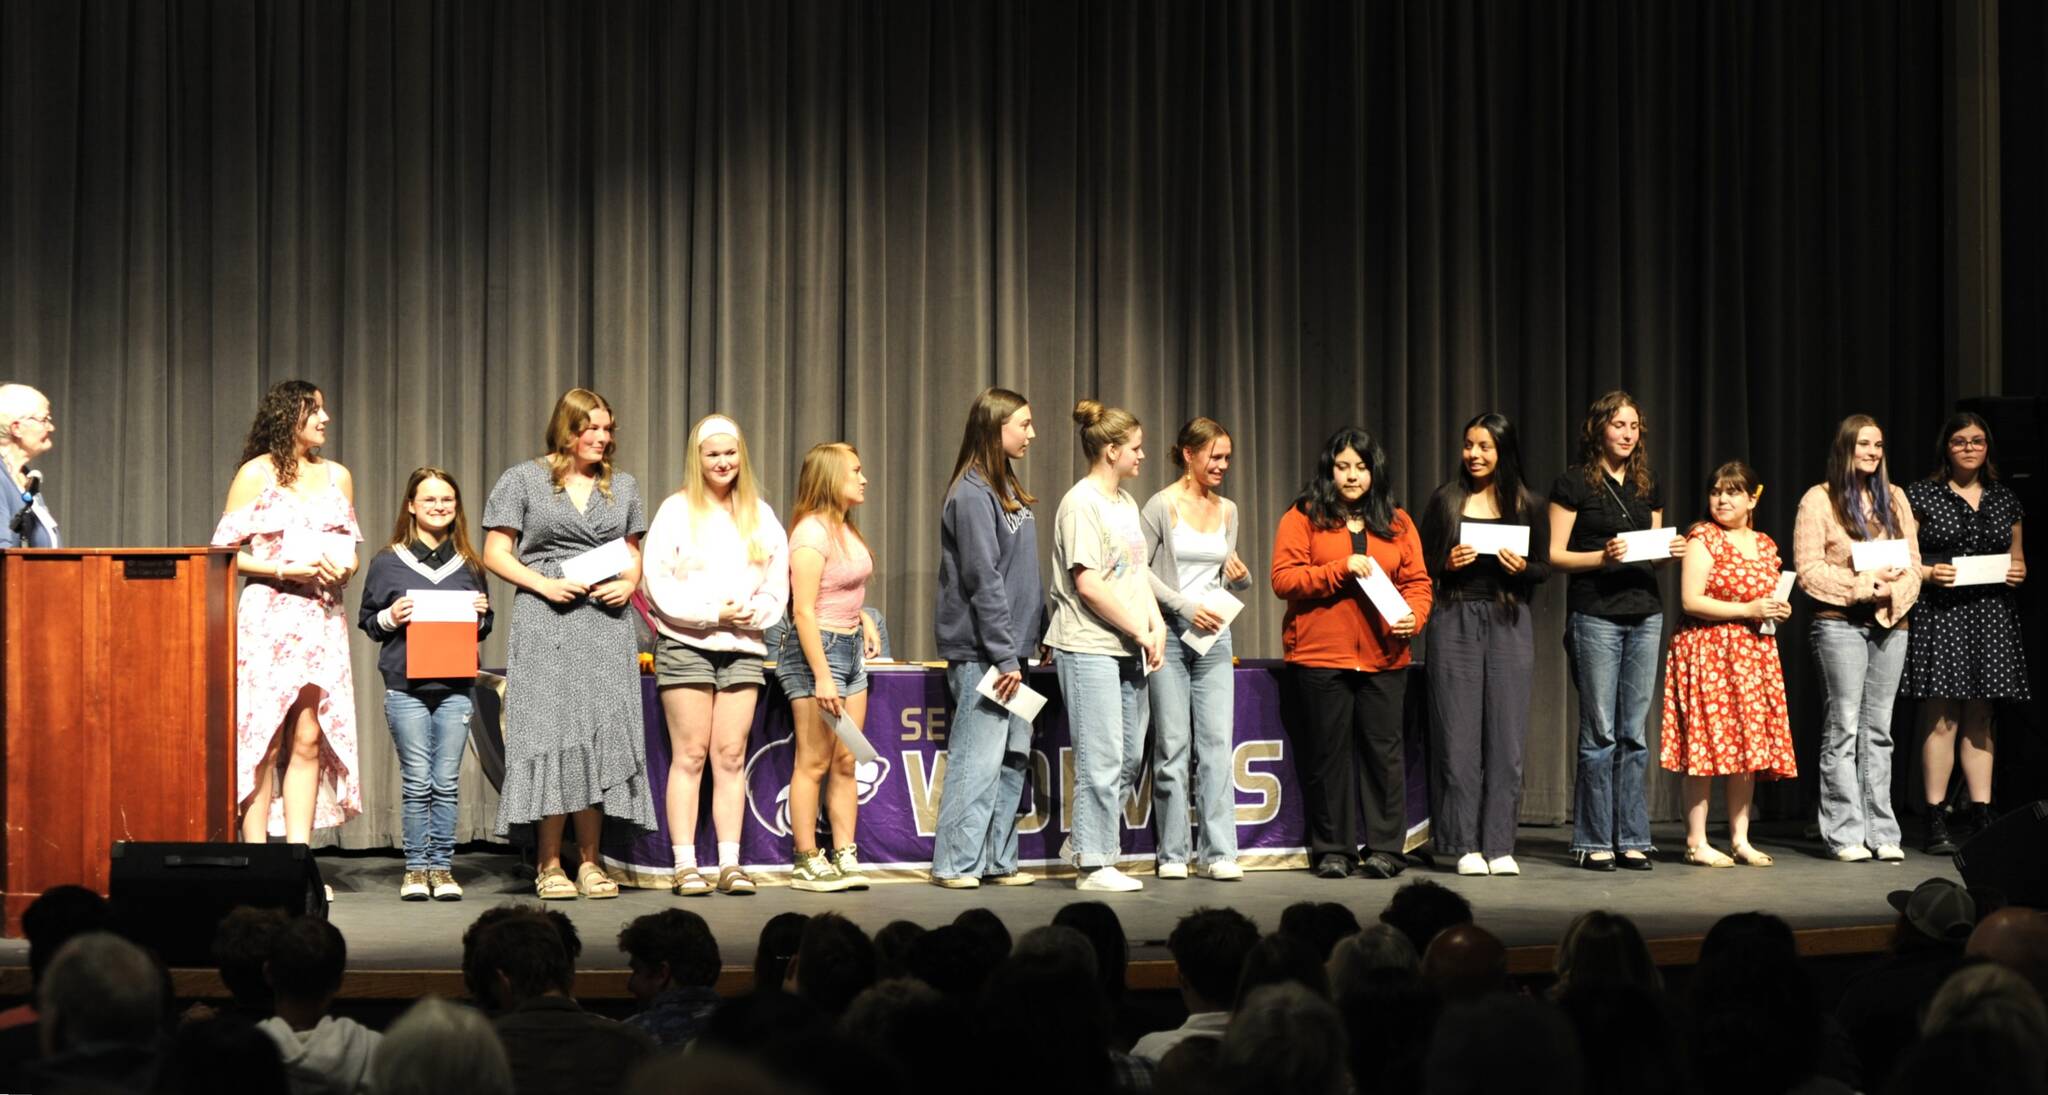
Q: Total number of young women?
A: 14